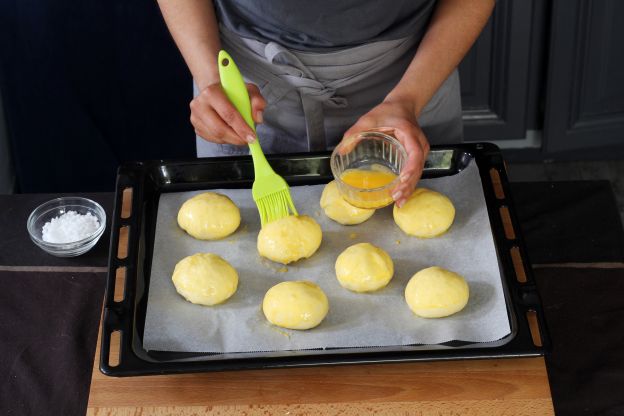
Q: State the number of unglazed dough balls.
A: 0